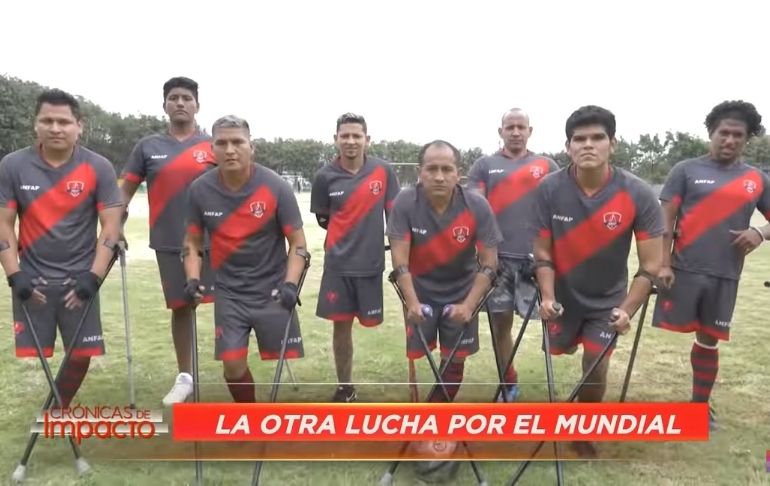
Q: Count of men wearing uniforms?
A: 8